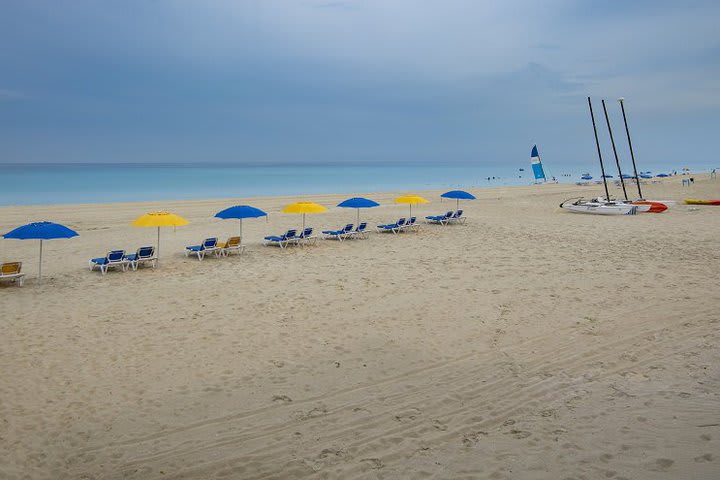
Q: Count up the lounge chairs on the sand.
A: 13